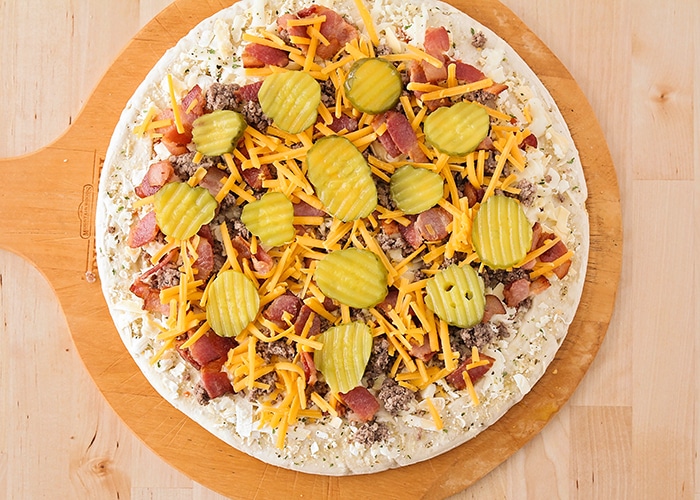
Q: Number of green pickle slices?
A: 13